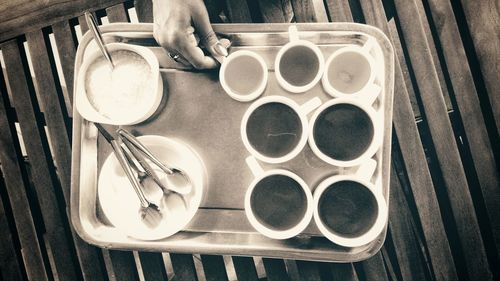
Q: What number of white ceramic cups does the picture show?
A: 7